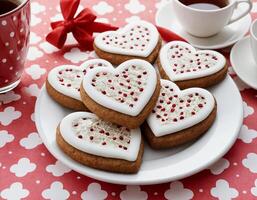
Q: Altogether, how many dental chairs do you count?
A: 0